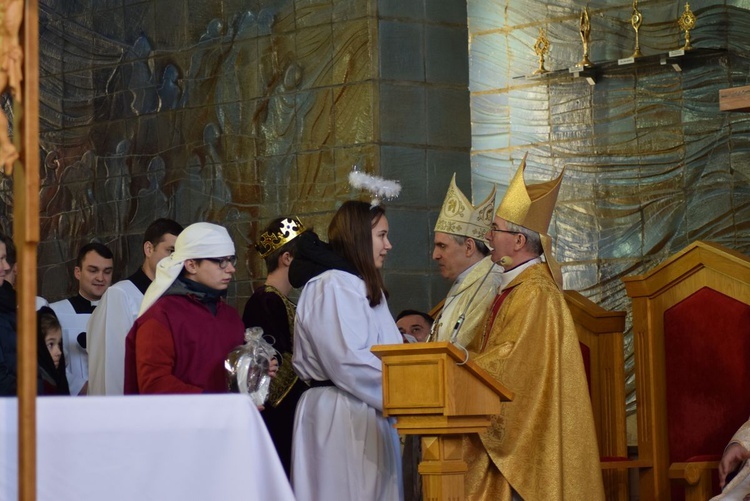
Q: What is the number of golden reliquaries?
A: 4